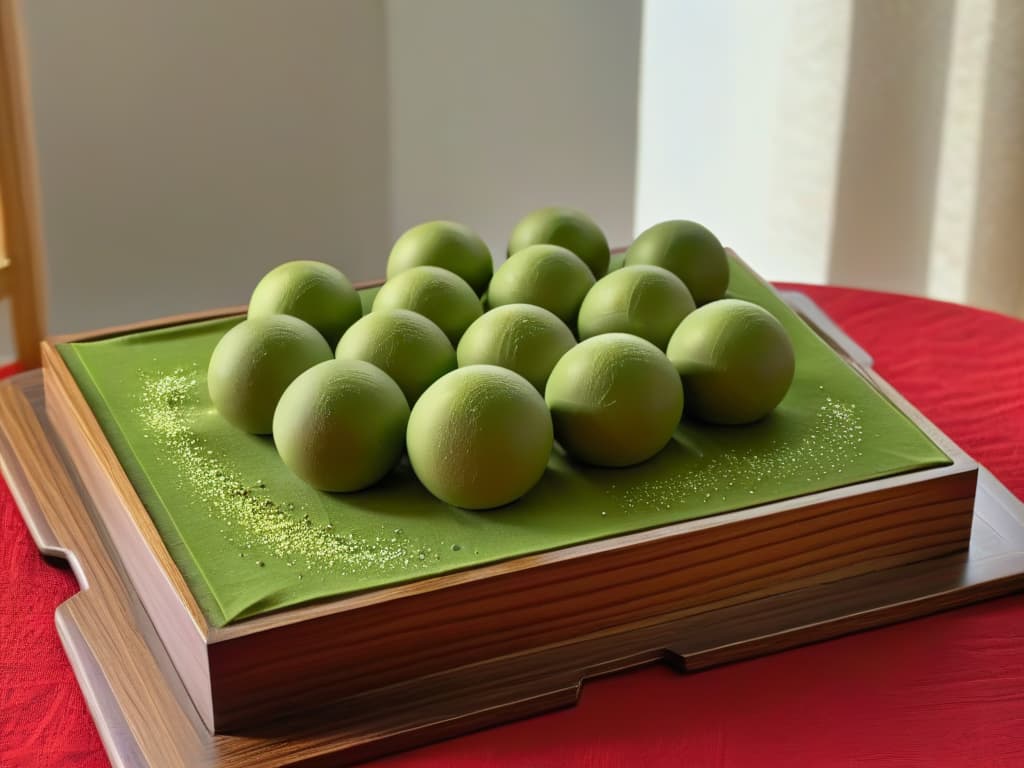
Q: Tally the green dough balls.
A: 14